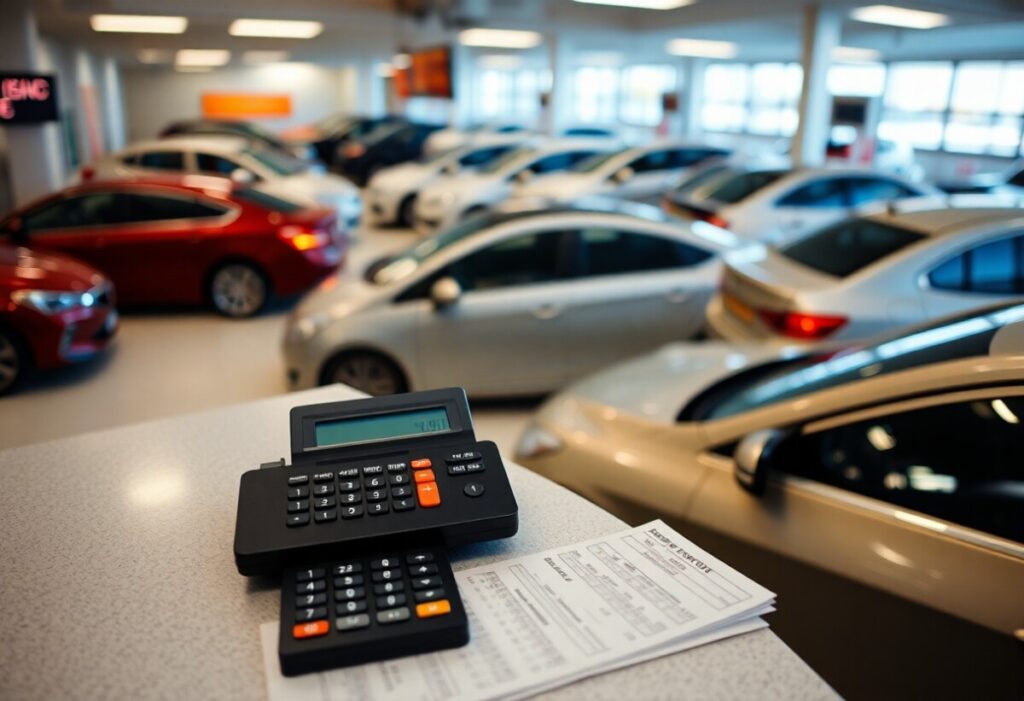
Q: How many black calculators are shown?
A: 2